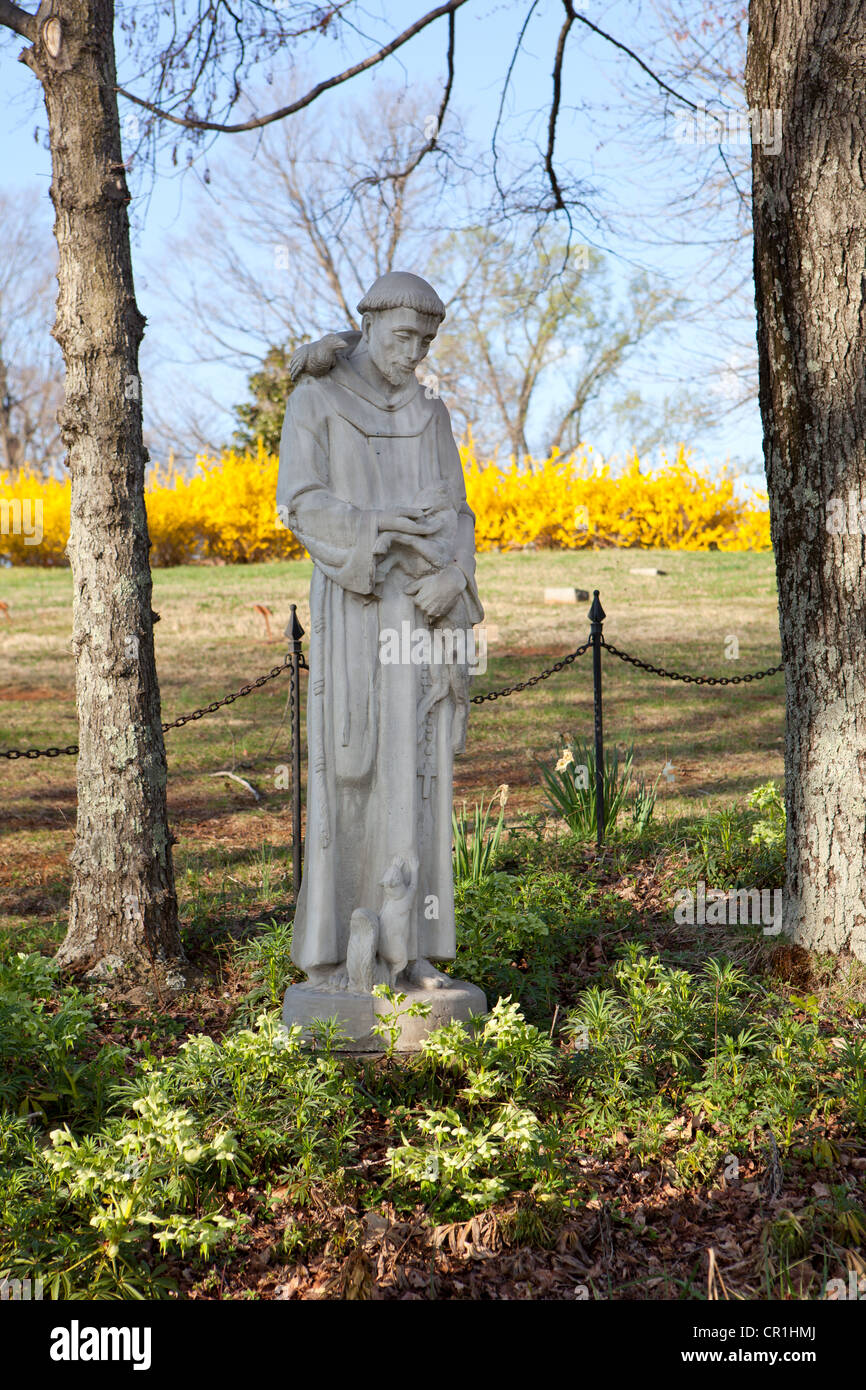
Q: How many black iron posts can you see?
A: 2